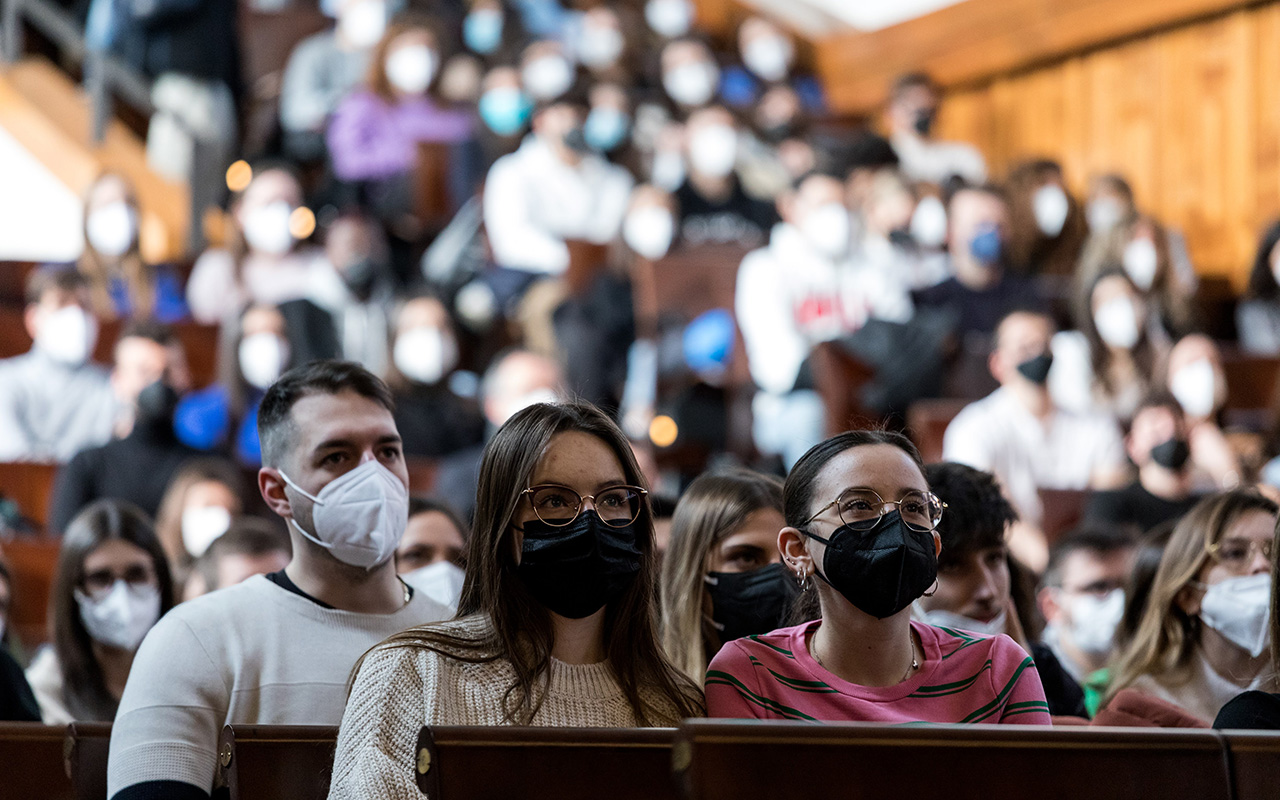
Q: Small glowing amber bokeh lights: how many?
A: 3